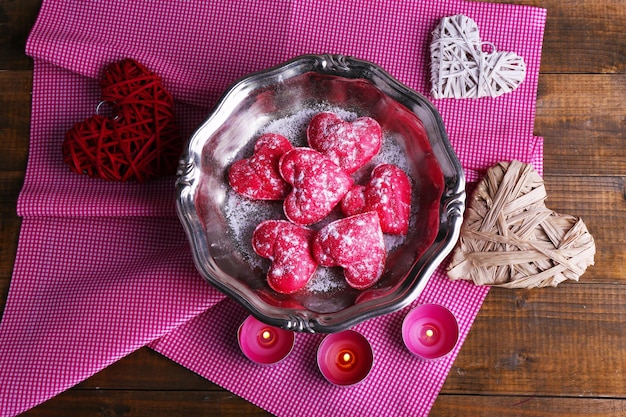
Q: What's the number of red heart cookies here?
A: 6